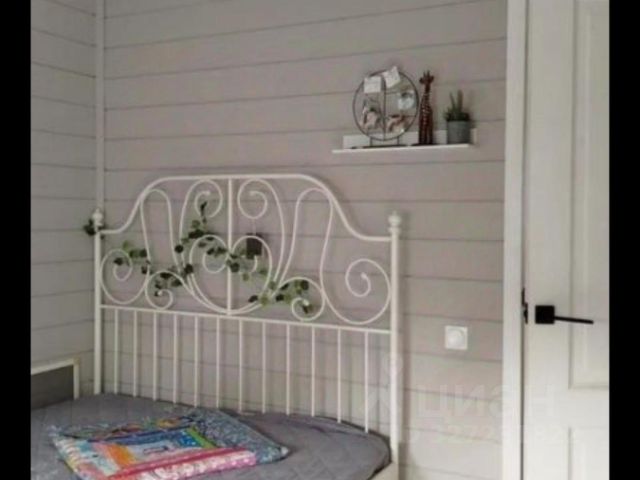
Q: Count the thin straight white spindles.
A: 12